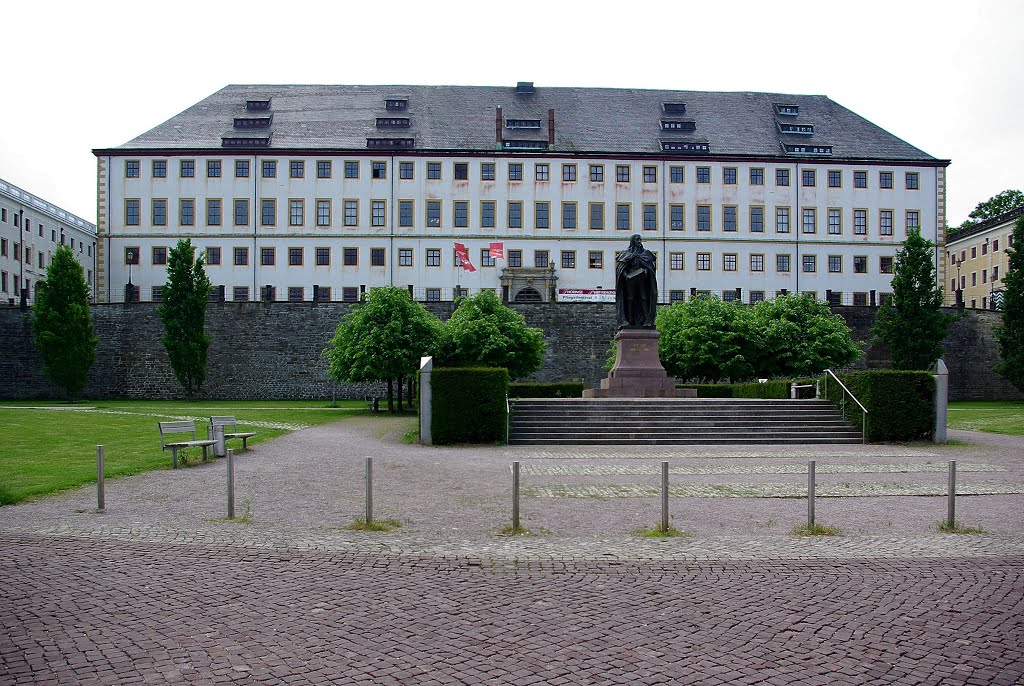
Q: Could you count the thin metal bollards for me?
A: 7